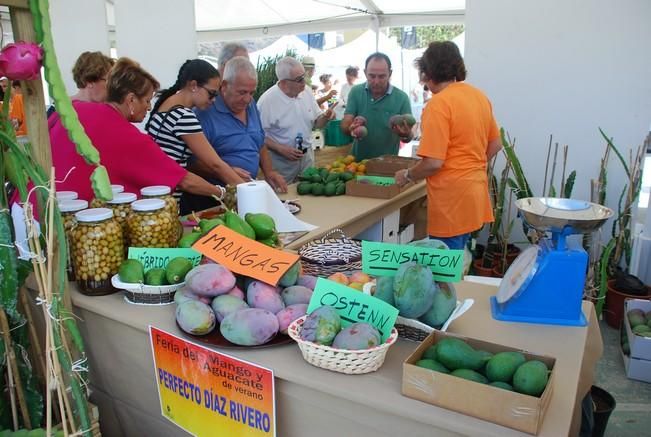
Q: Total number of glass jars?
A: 7